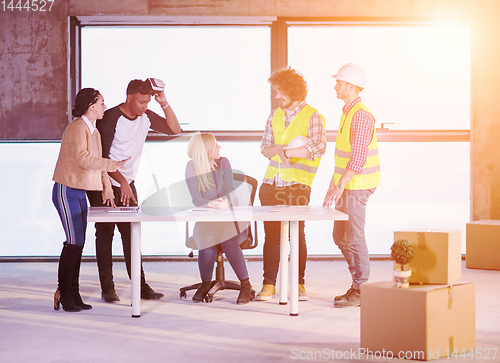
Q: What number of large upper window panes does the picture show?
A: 2